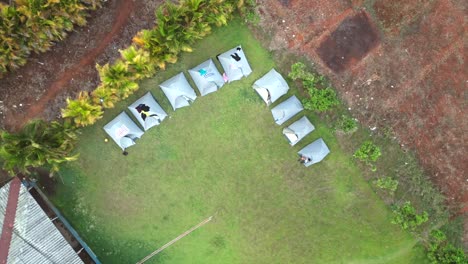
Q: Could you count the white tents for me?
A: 9